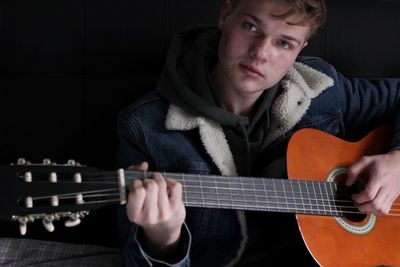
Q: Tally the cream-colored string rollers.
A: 6